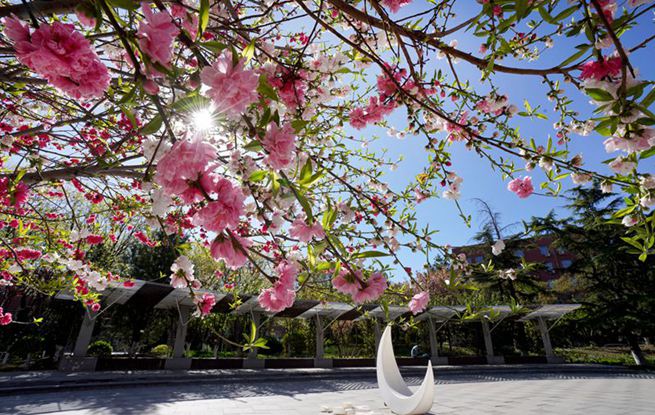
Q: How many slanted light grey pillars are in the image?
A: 8